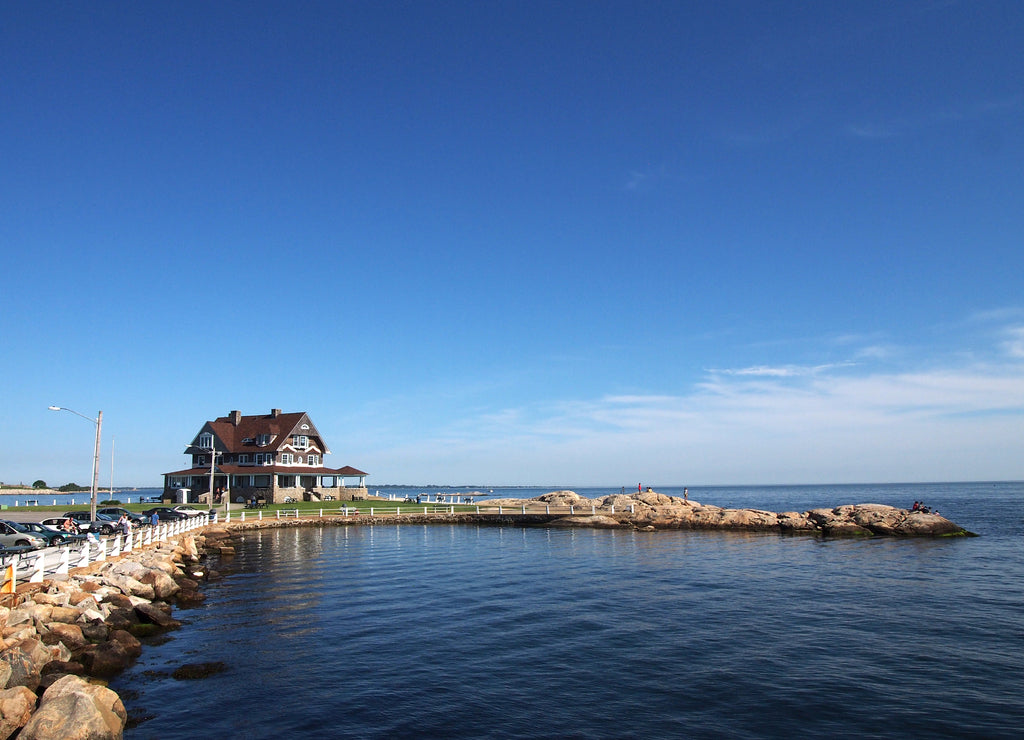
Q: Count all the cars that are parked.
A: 7